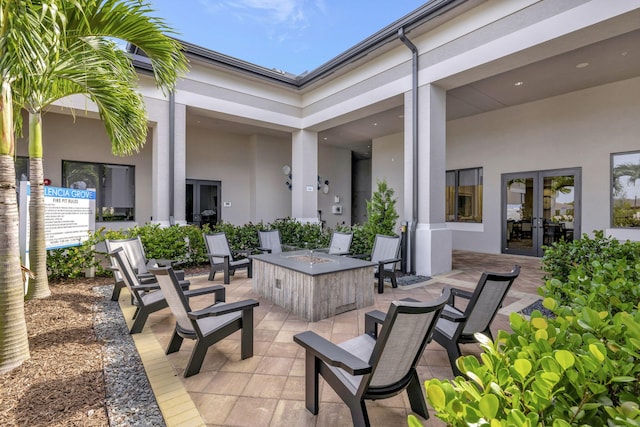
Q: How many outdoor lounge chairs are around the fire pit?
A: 9